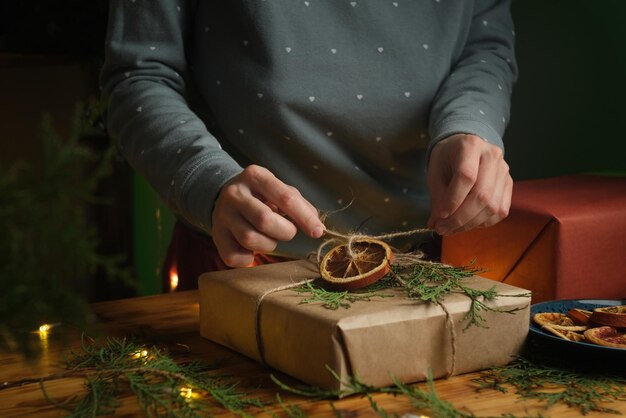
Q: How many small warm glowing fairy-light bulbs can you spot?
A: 4